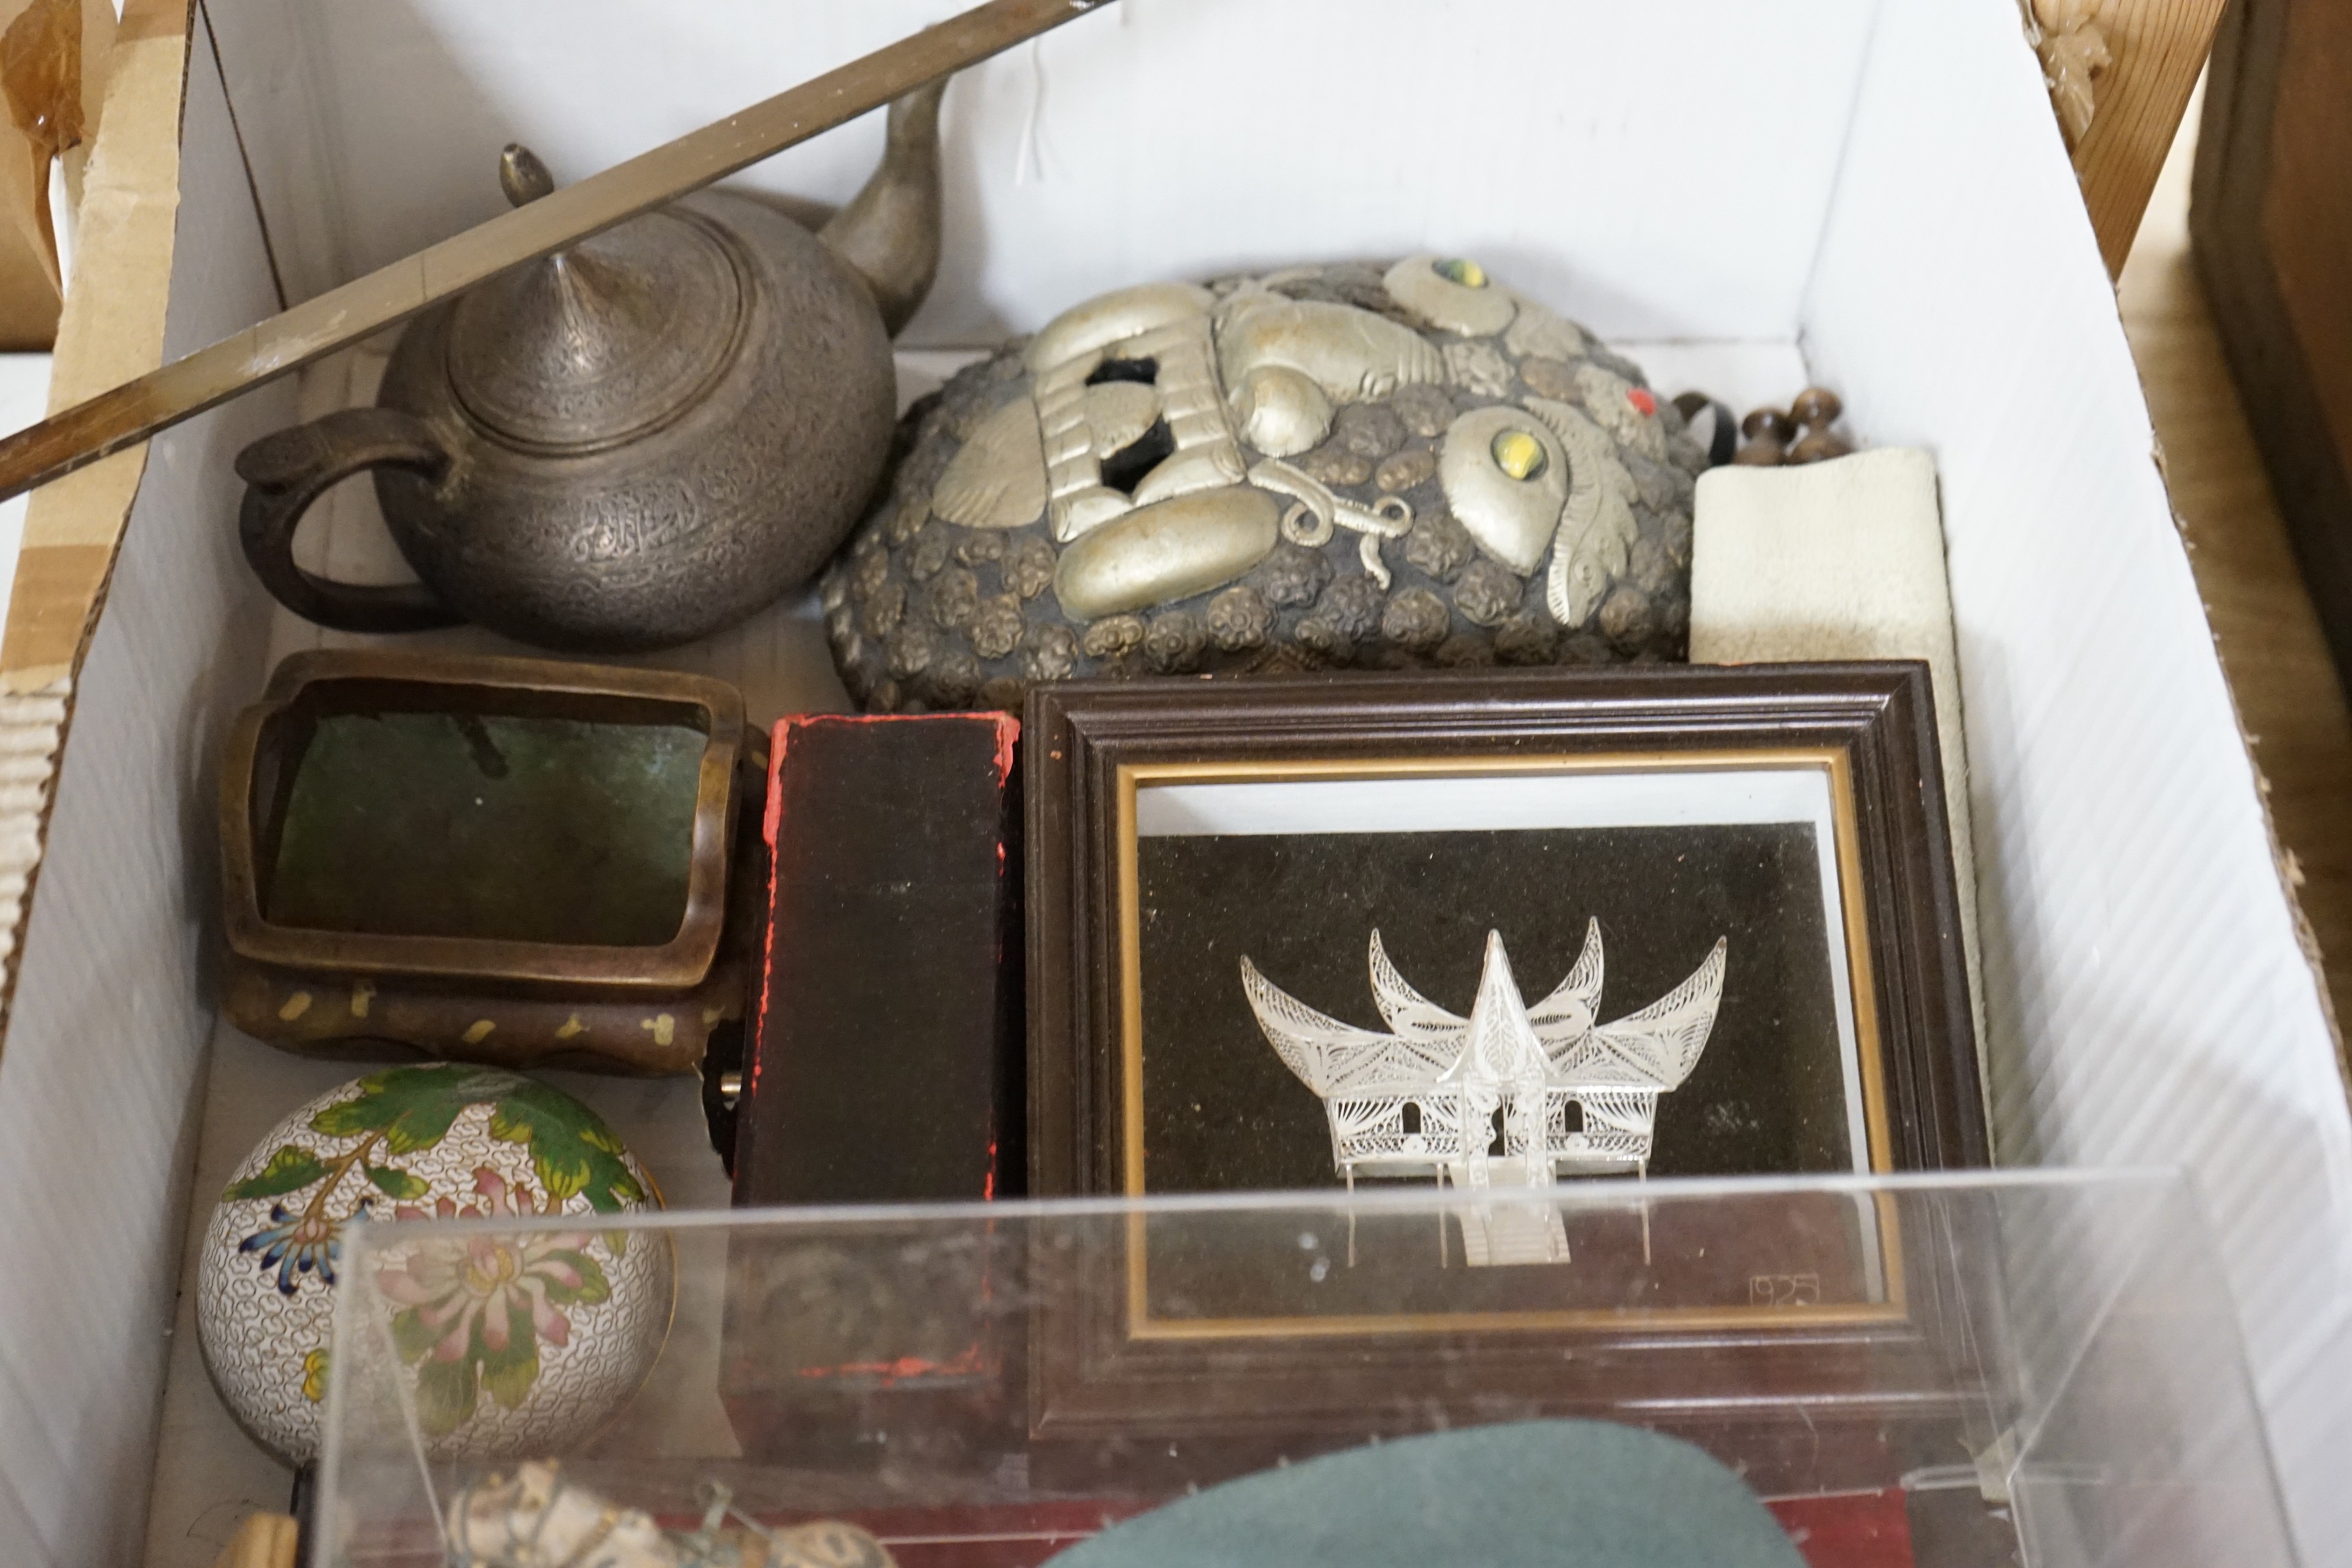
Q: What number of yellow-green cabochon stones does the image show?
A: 2